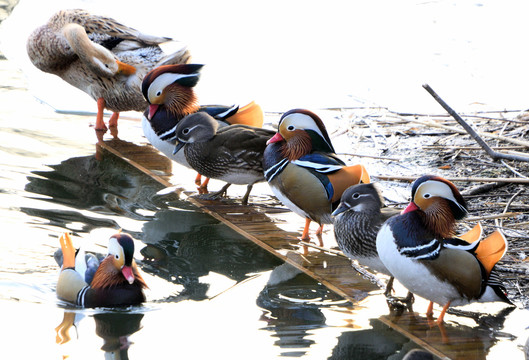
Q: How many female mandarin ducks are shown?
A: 2